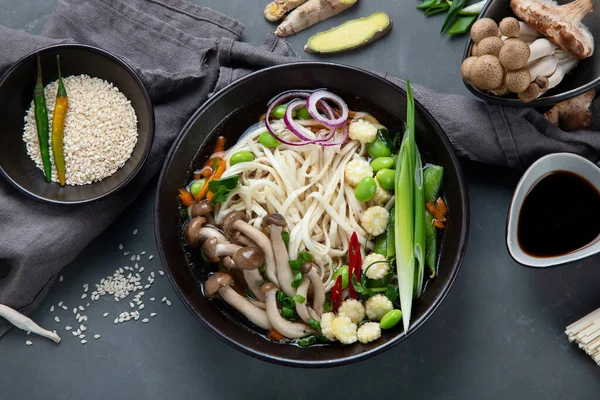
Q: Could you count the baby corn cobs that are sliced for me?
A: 10